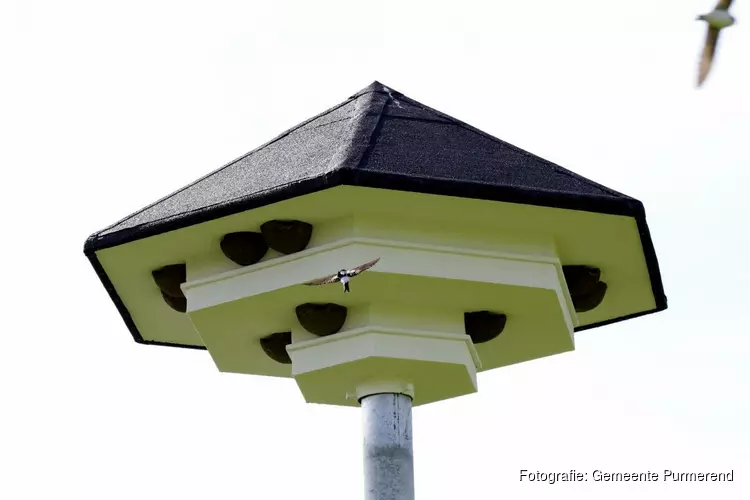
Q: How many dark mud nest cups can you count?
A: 9